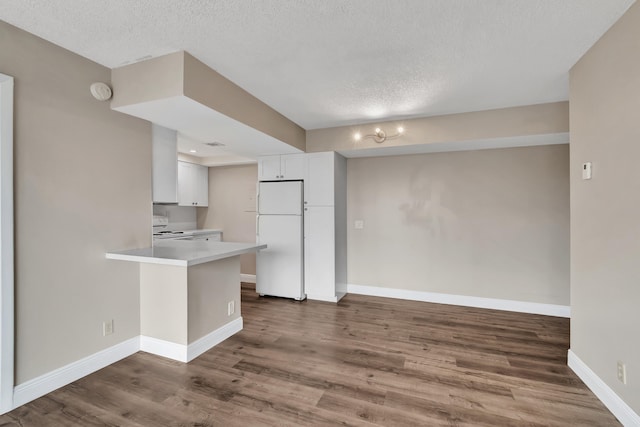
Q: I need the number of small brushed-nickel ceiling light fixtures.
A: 1